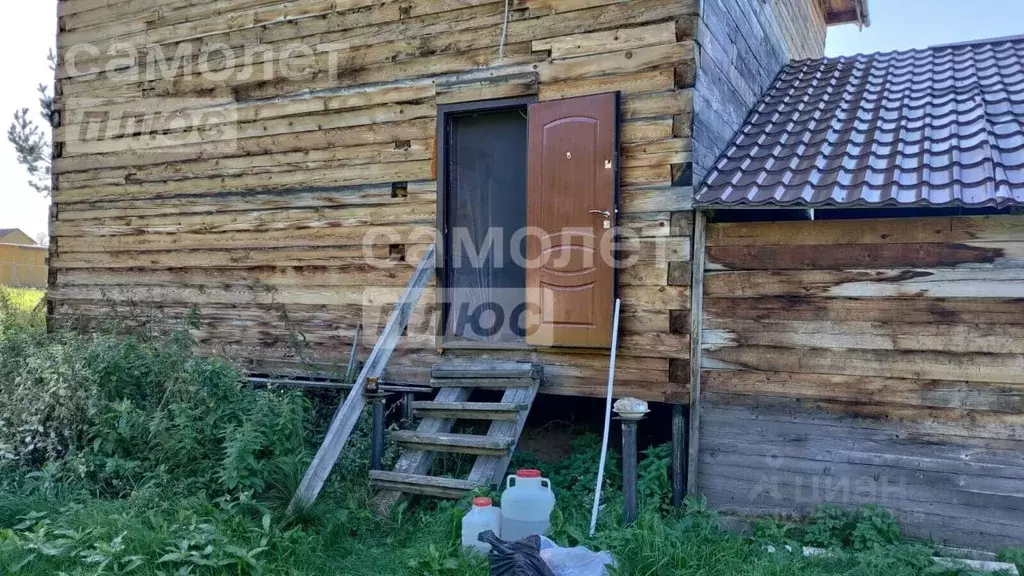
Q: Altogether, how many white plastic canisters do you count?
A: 2